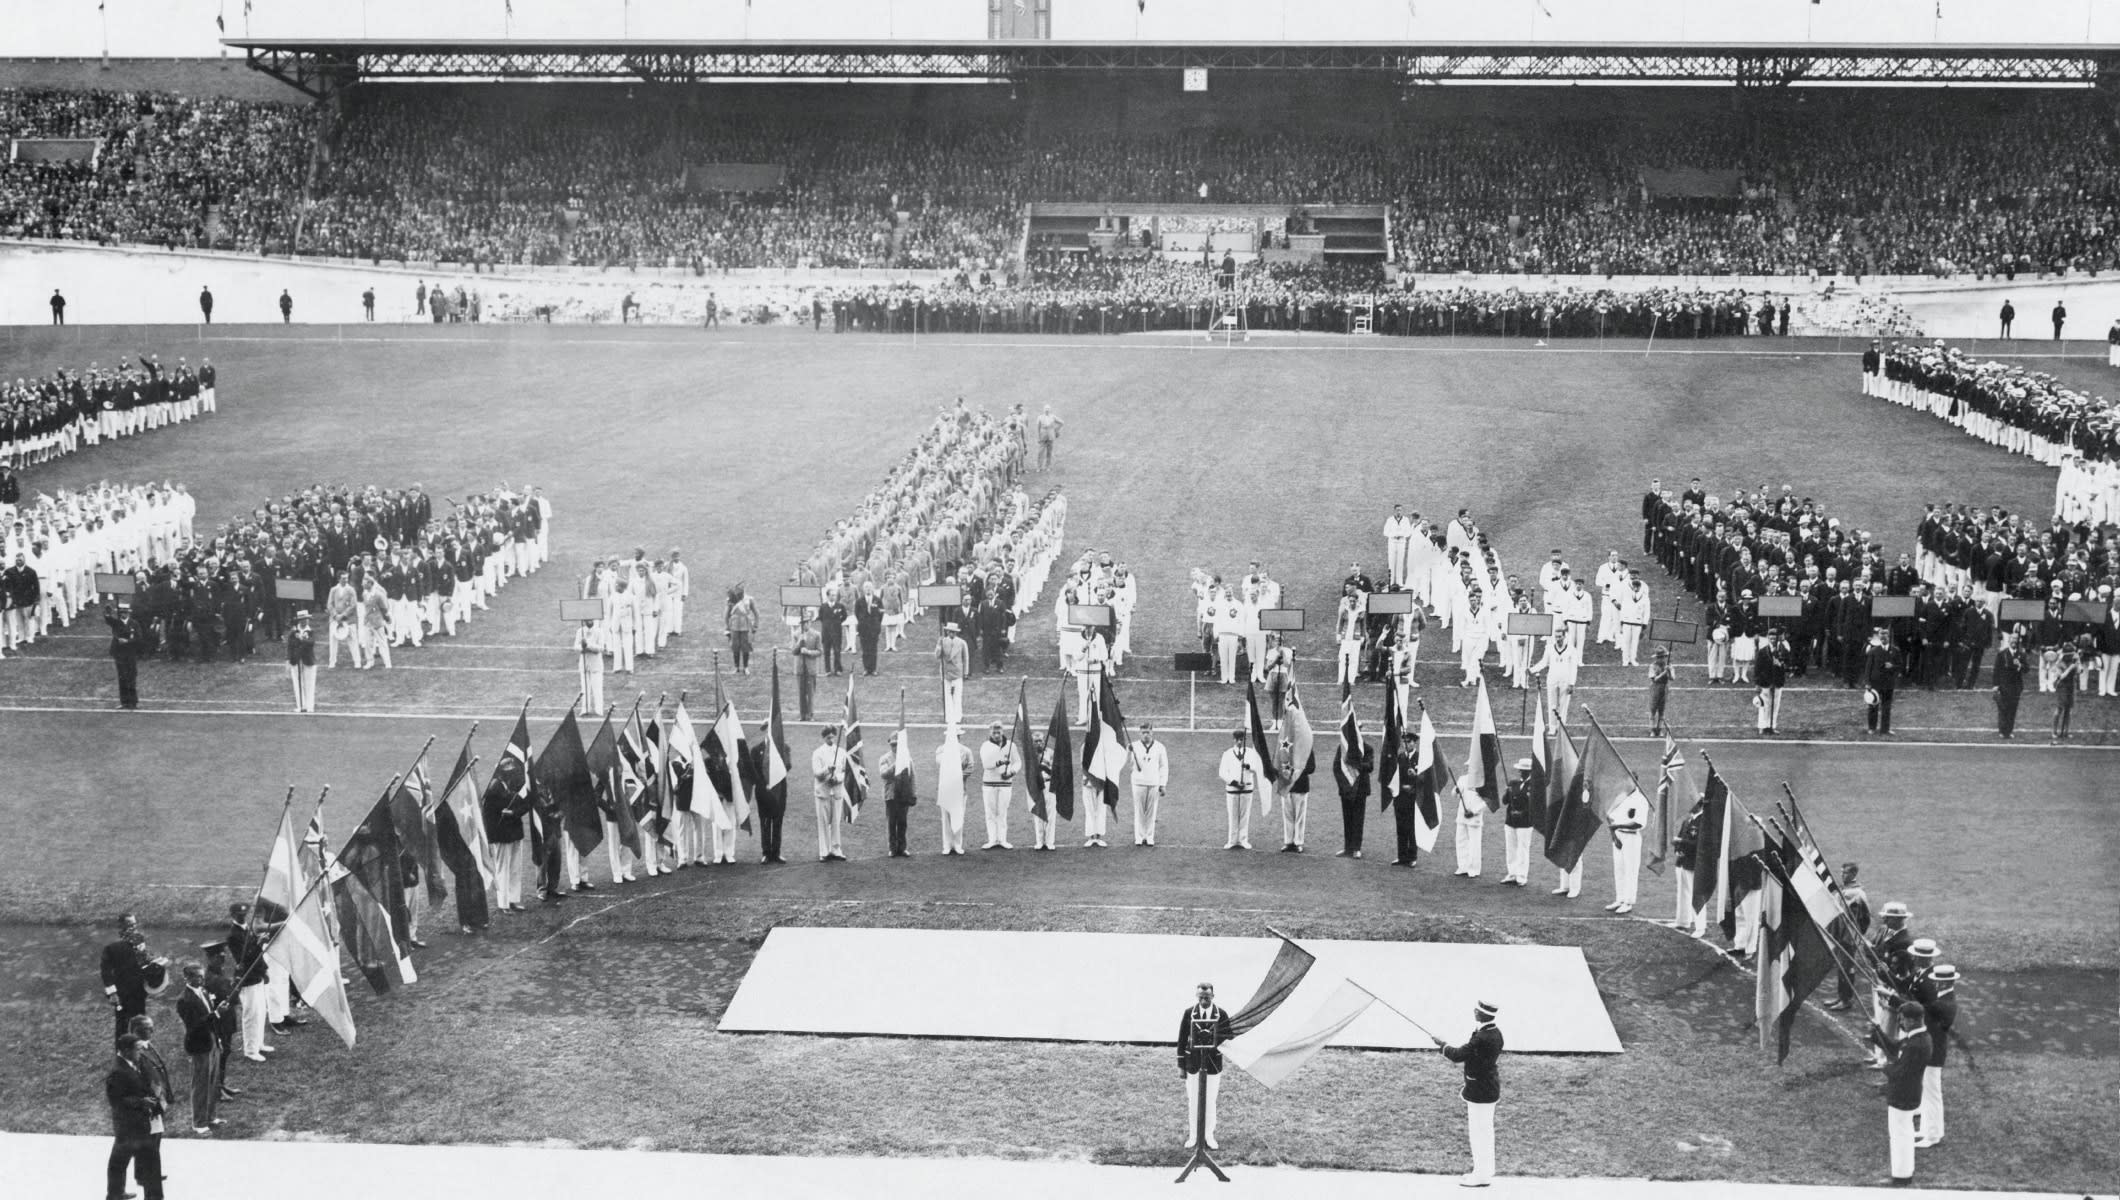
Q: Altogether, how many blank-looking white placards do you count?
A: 14